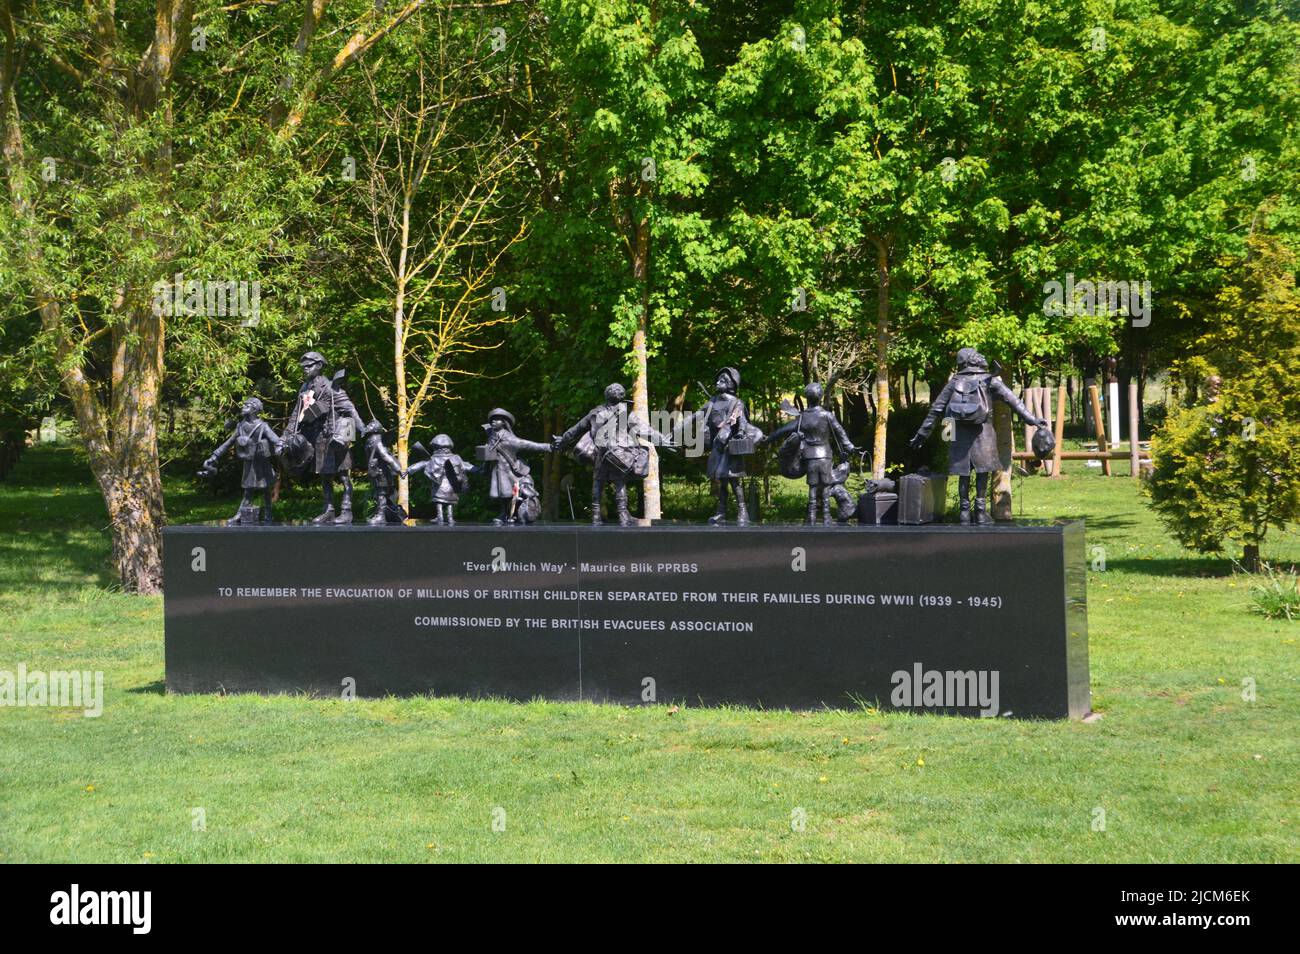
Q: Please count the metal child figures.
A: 9